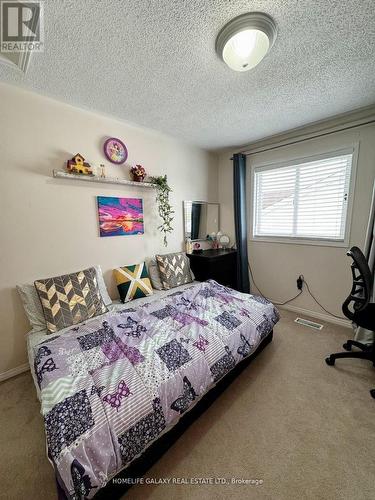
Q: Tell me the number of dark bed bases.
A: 1